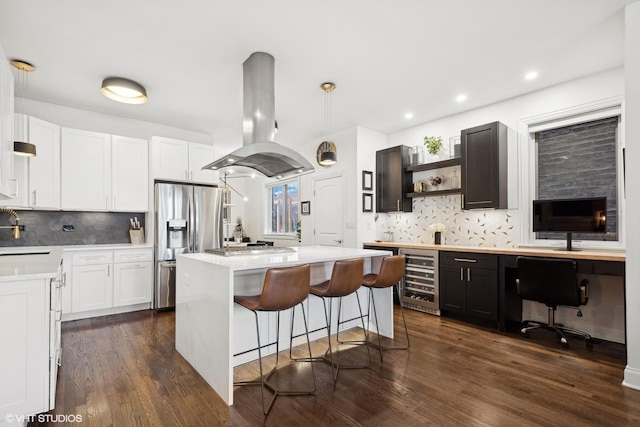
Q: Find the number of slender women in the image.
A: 0